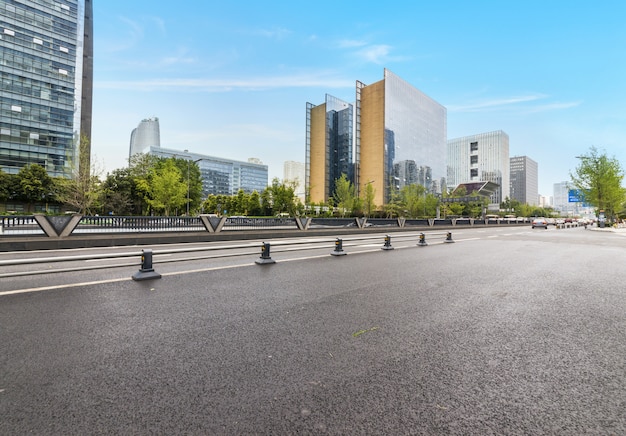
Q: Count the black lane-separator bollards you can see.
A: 6